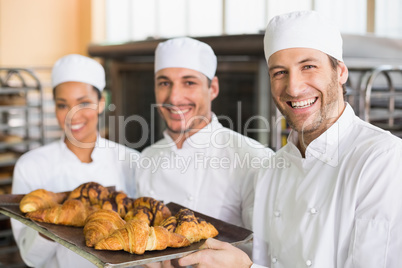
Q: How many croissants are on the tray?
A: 8